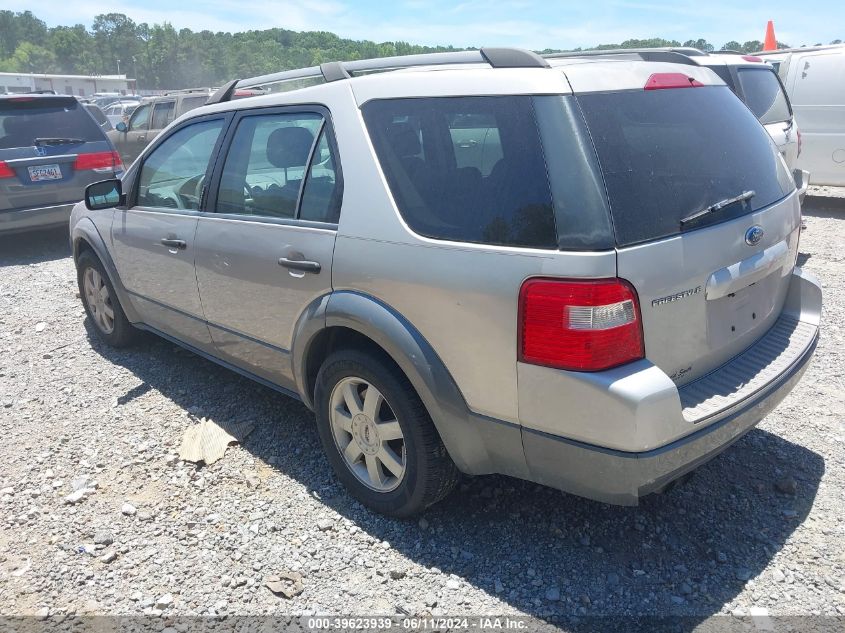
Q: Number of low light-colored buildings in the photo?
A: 1